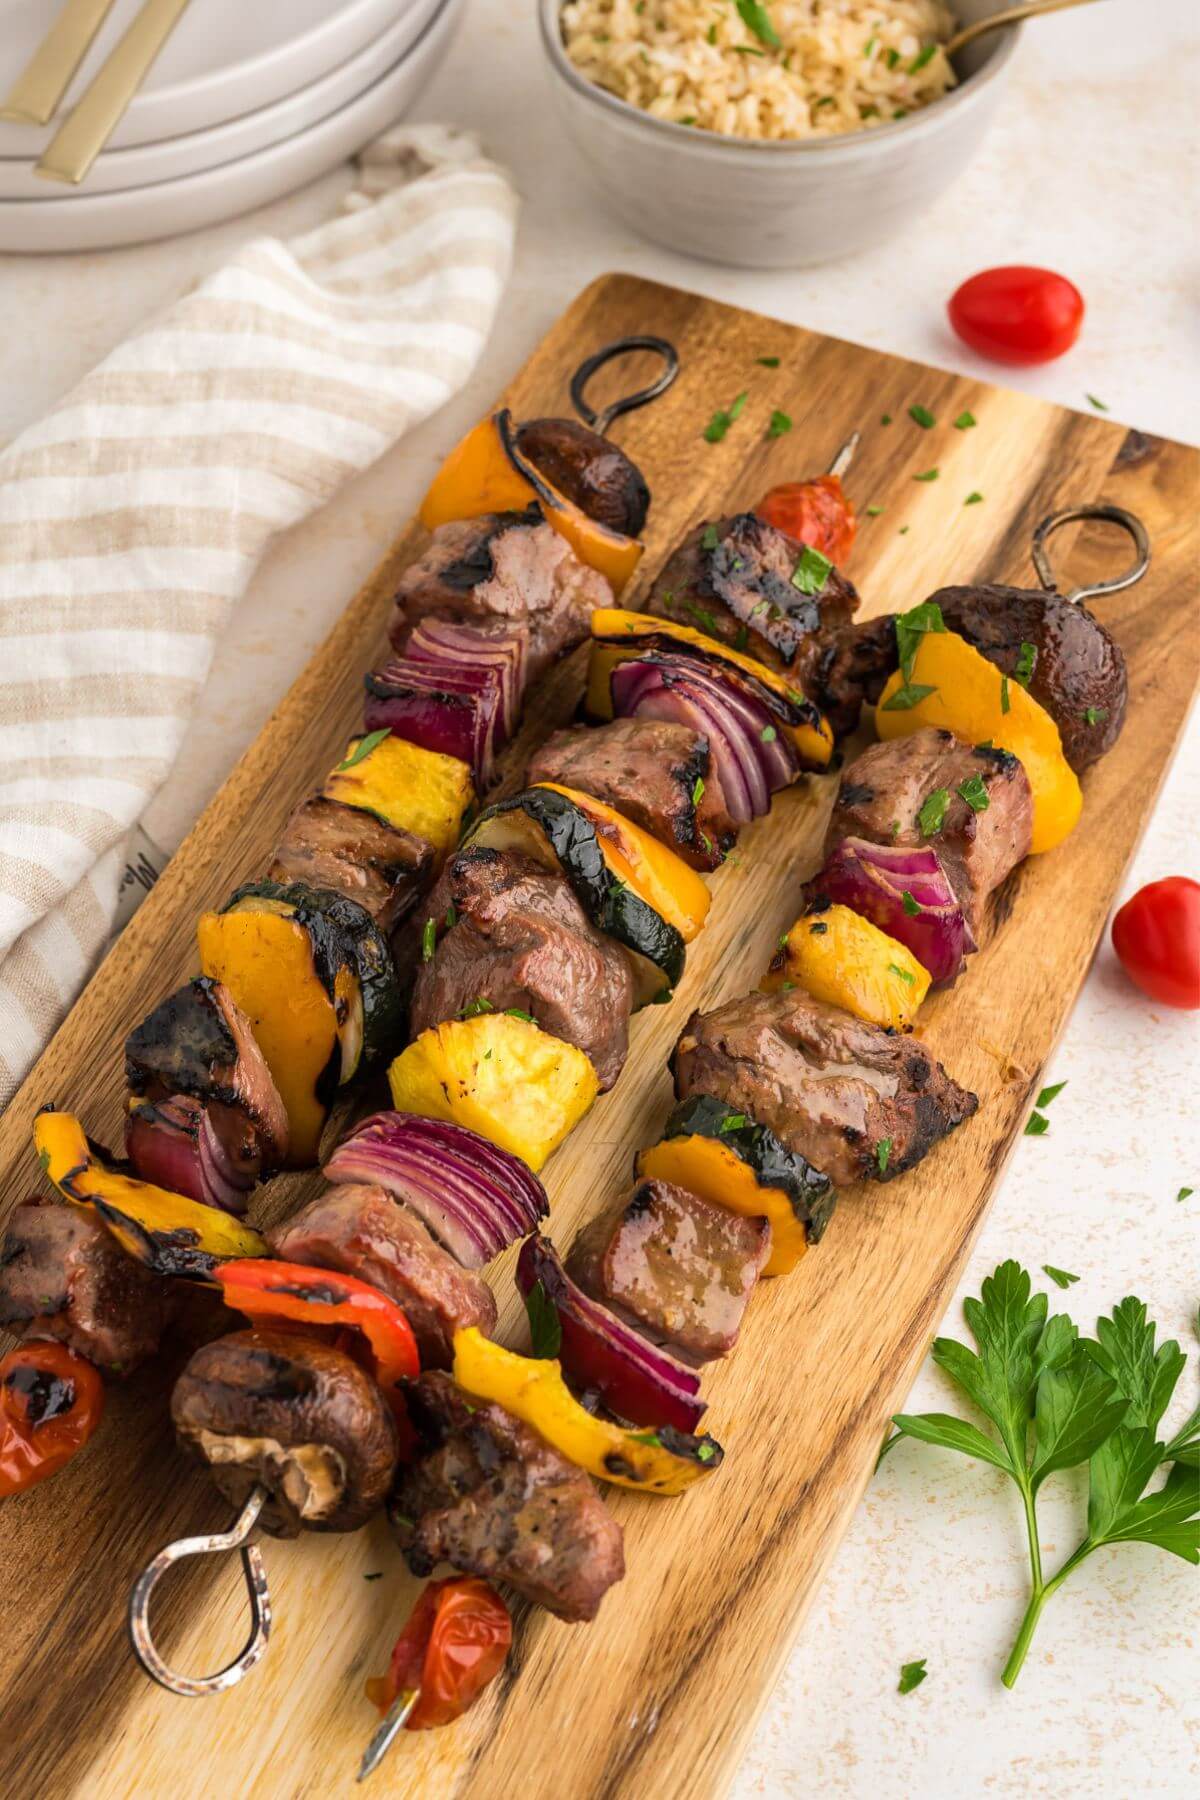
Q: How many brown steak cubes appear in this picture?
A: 12